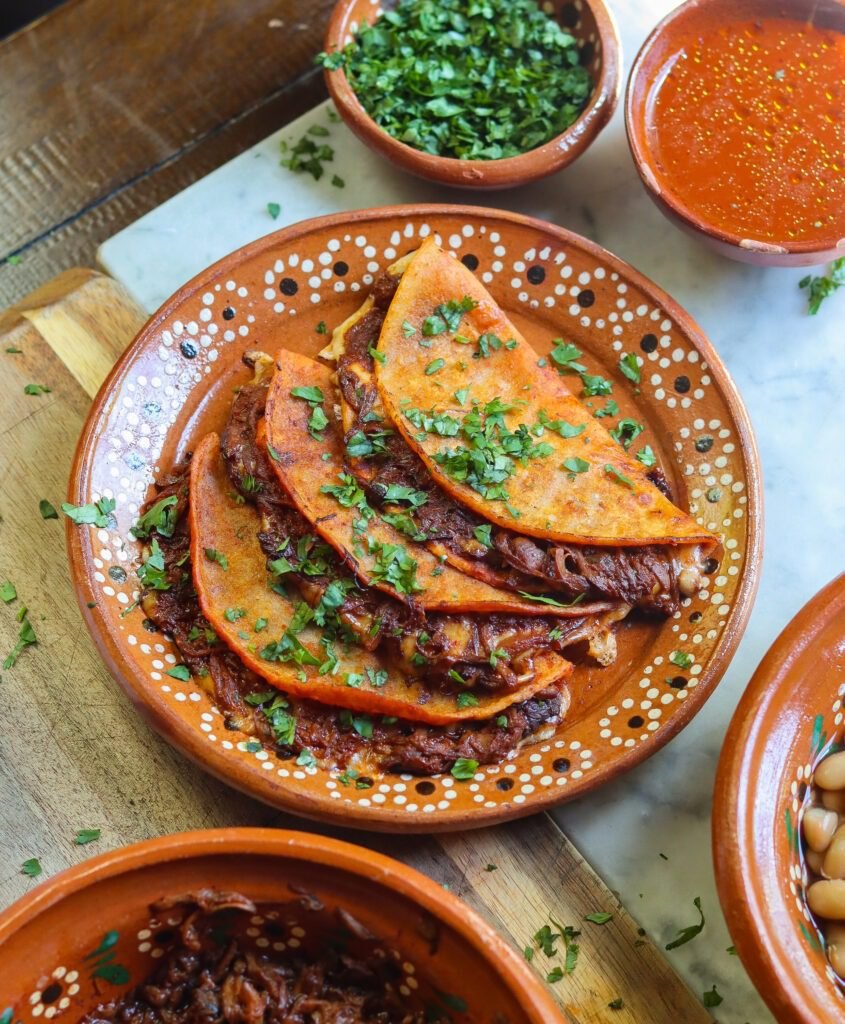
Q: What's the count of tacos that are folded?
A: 3